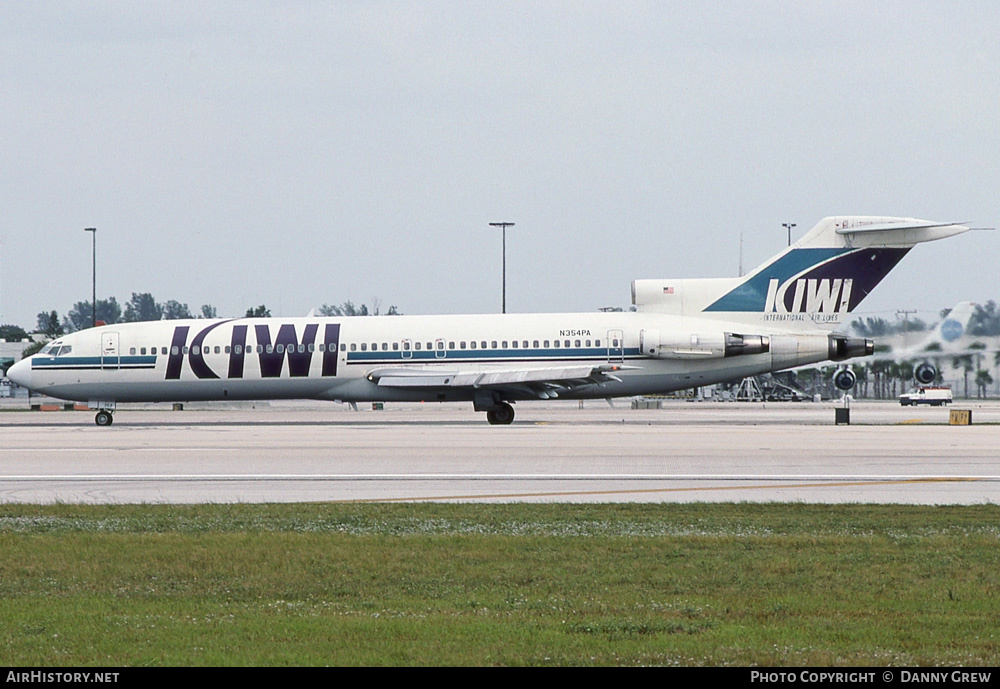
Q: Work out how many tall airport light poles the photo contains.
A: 3